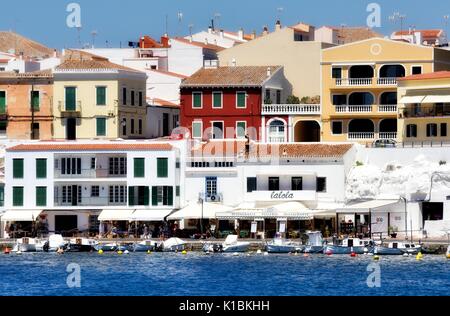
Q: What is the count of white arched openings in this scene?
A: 8